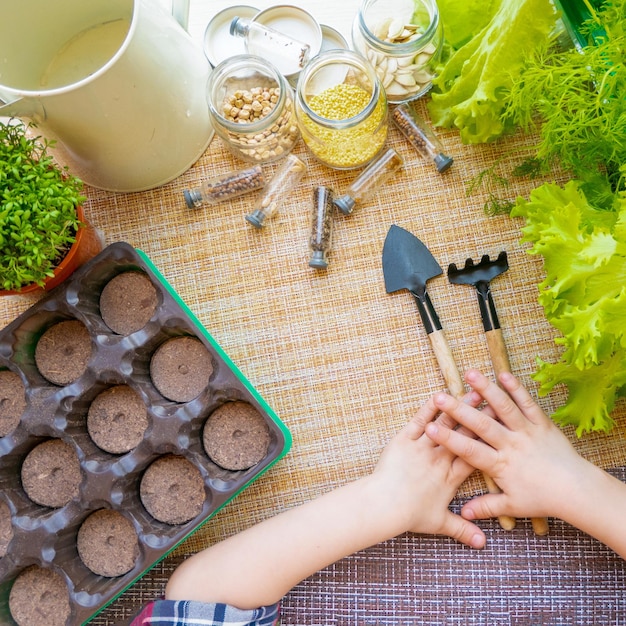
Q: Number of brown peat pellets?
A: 11